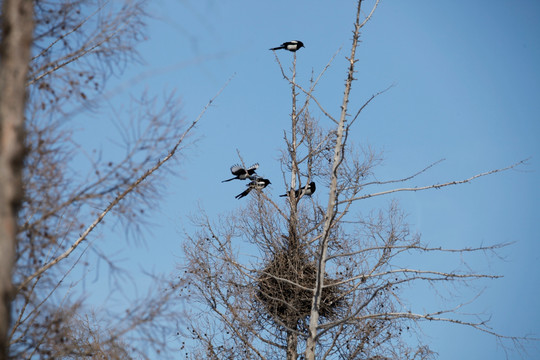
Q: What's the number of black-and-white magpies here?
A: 4